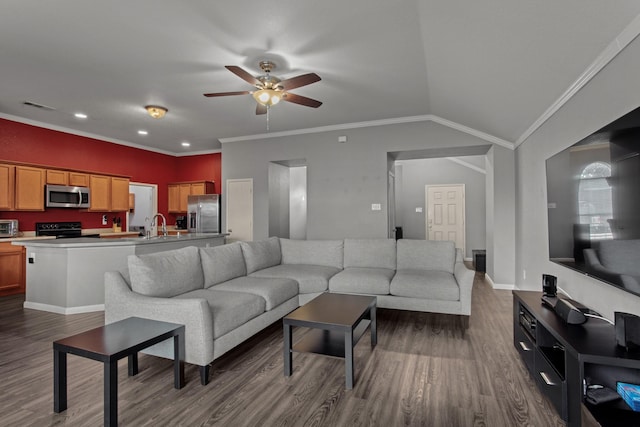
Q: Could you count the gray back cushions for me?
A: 6